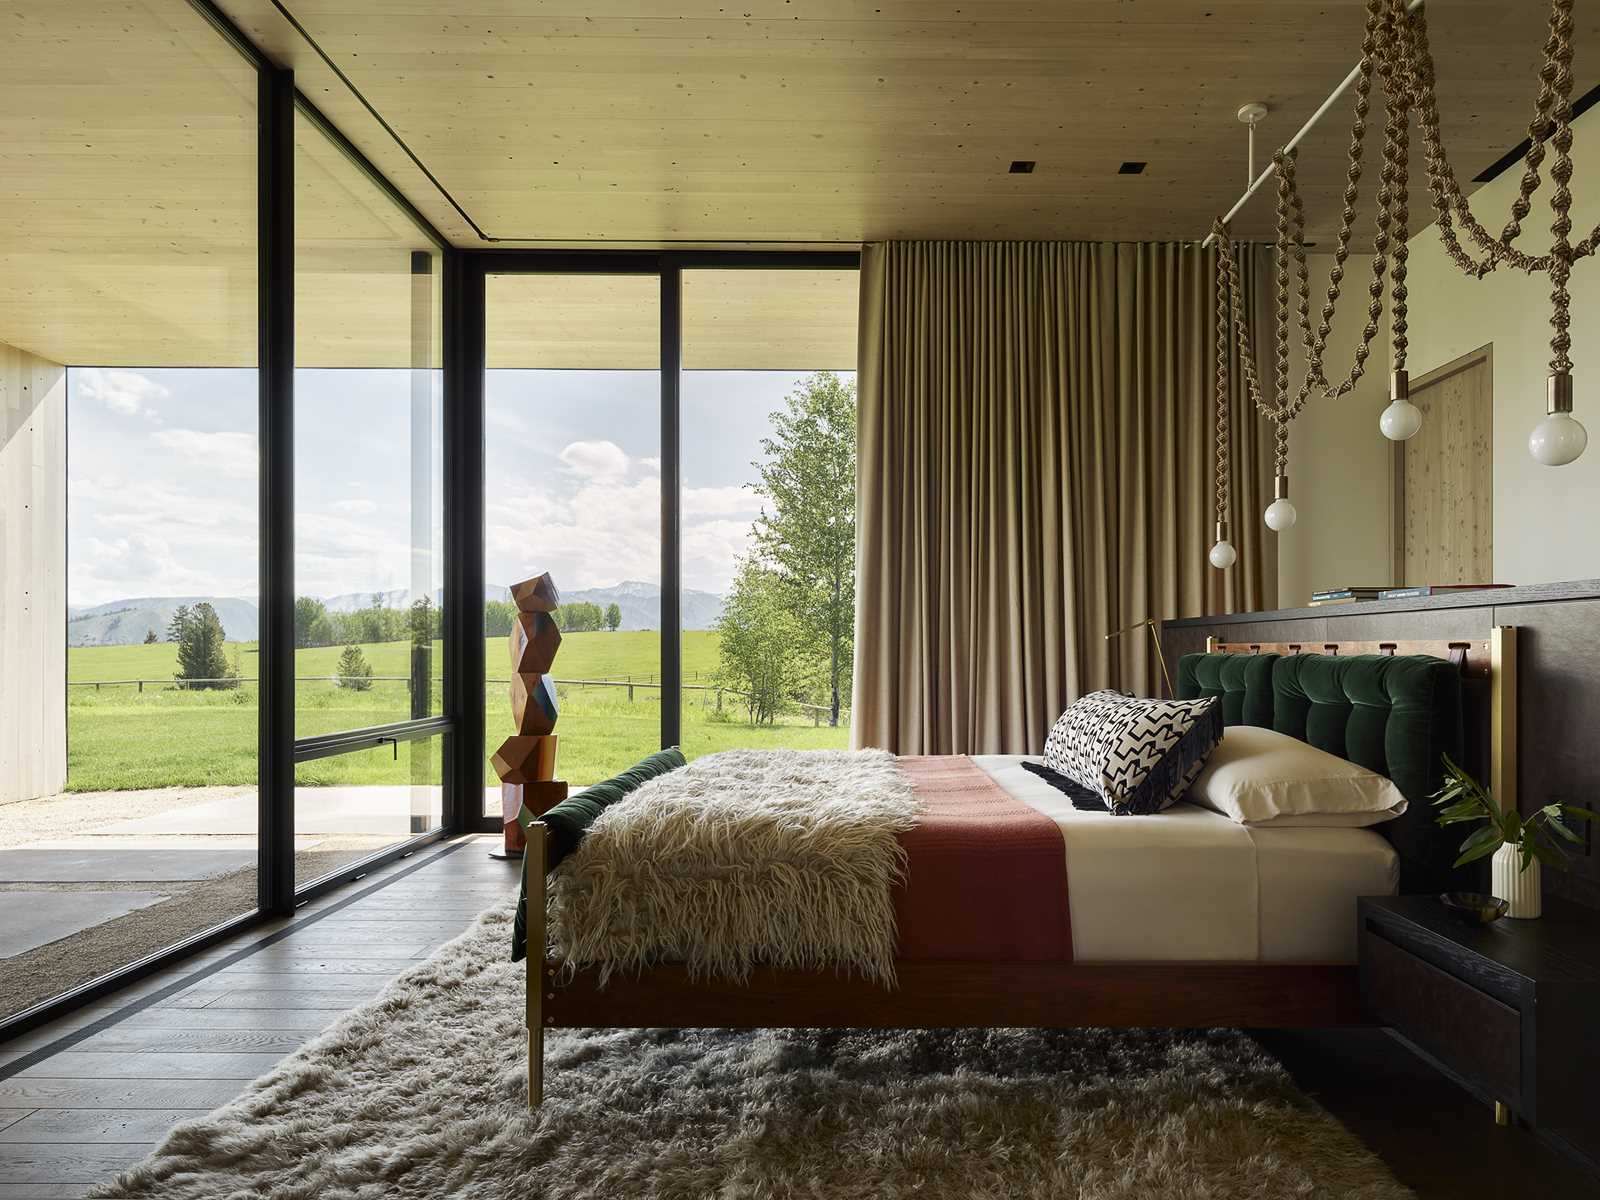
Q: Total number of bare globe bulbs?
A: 4